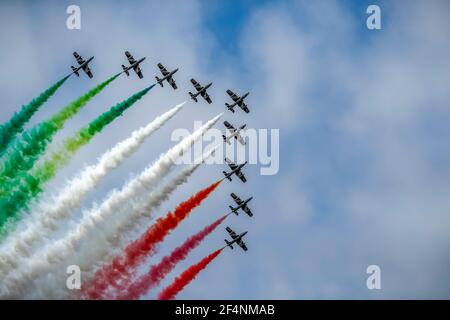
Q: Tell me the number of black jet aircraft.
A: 9